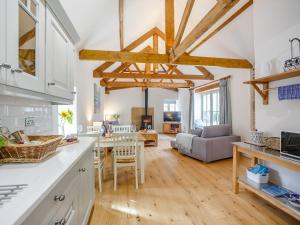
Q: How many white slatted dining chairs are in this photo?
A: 4